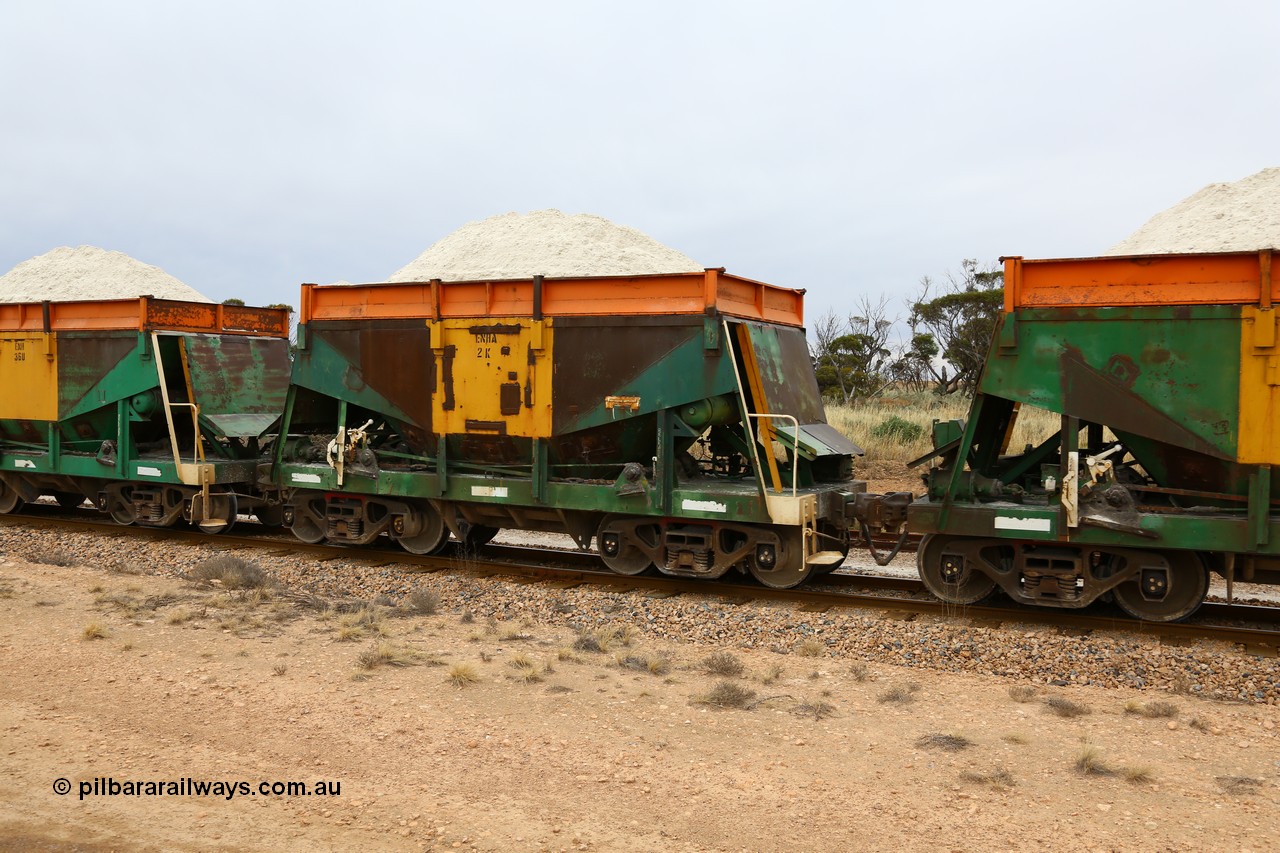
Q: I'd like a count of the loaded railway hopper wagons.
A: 3